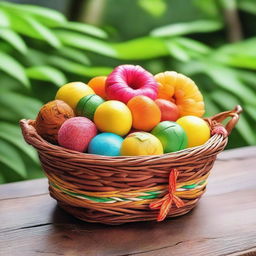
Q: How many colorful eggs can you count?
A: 12